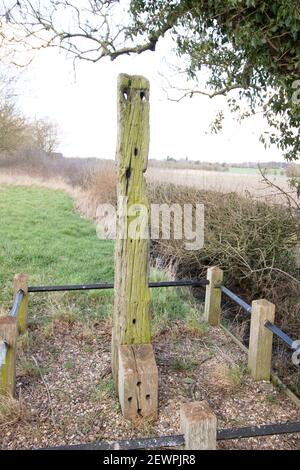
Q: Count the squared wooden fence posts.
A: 5